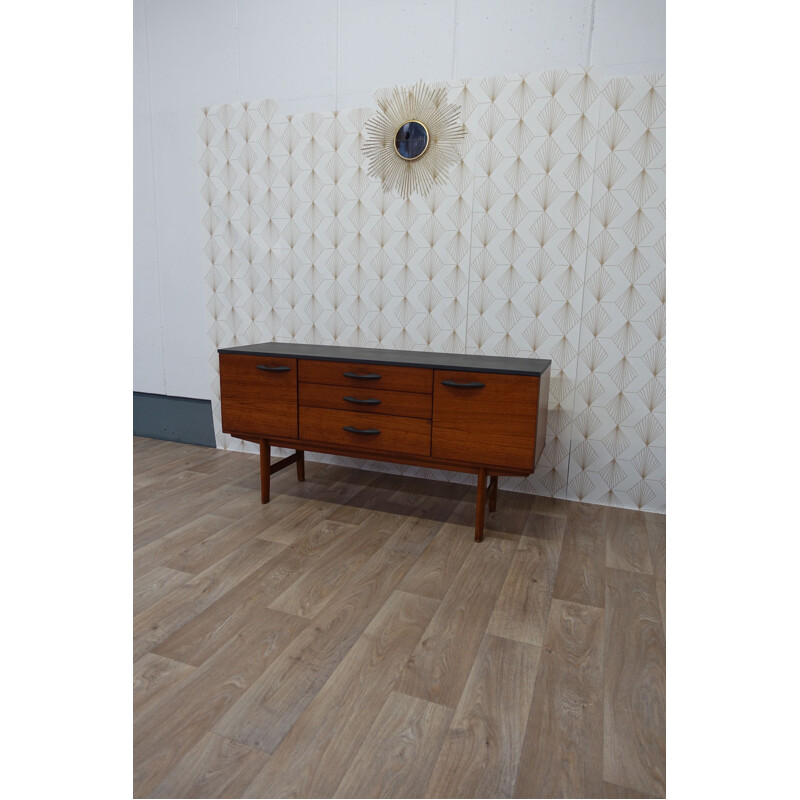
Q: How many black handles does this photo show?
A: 5